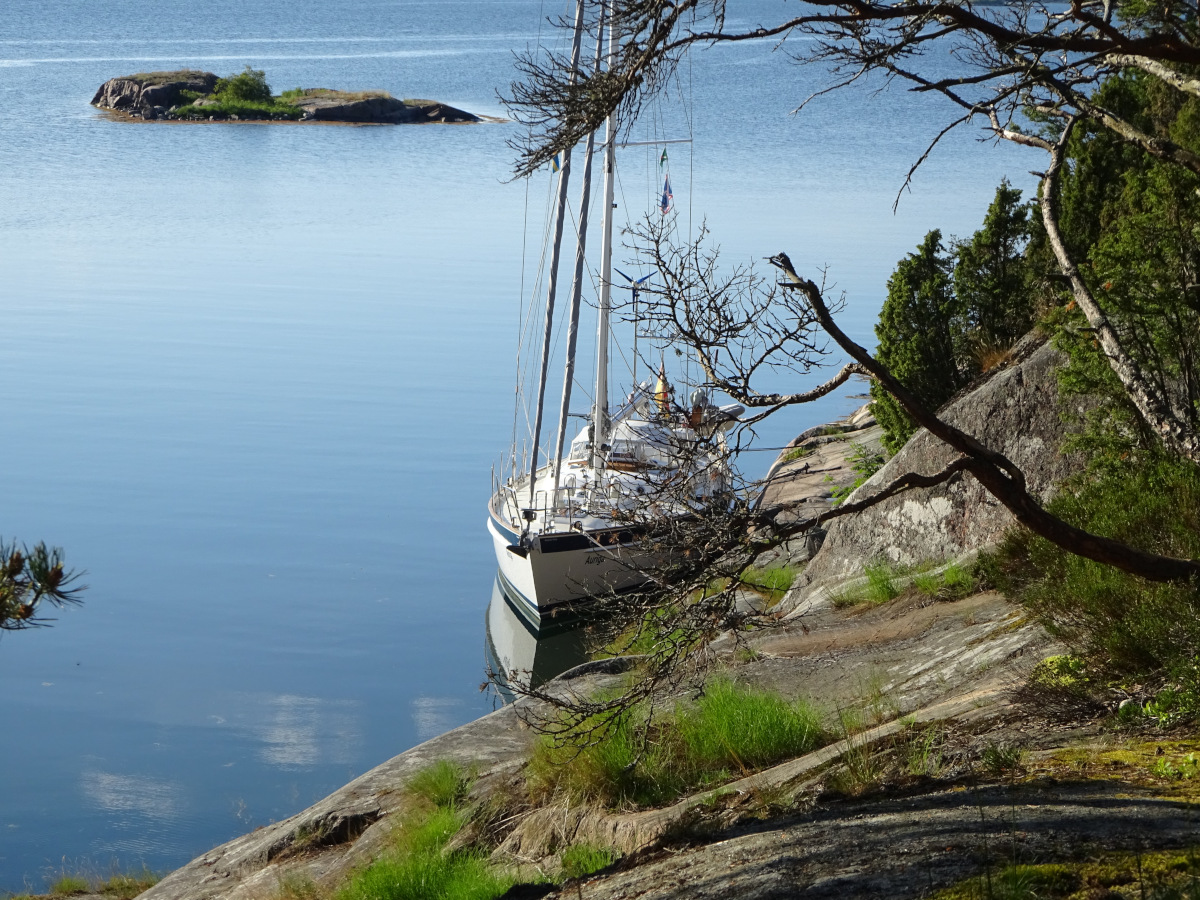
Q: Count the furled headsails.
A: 2